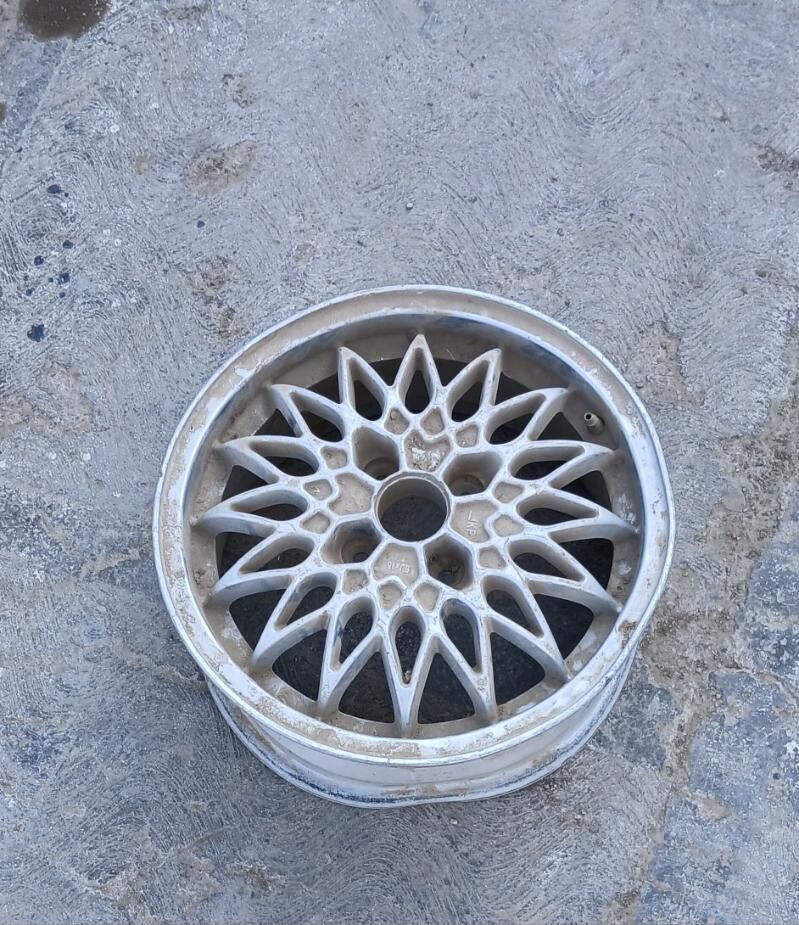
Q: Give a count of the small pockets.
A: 12